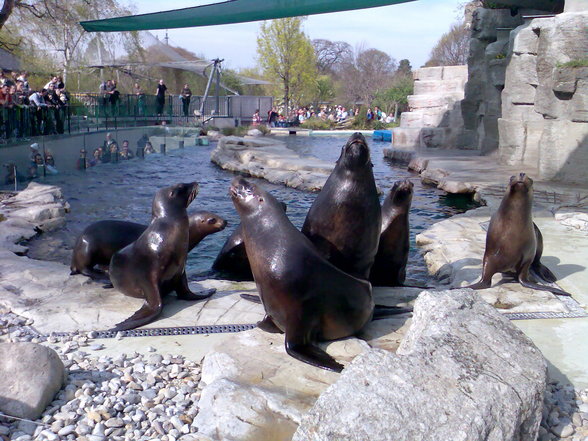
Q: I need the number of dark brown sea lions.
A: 7